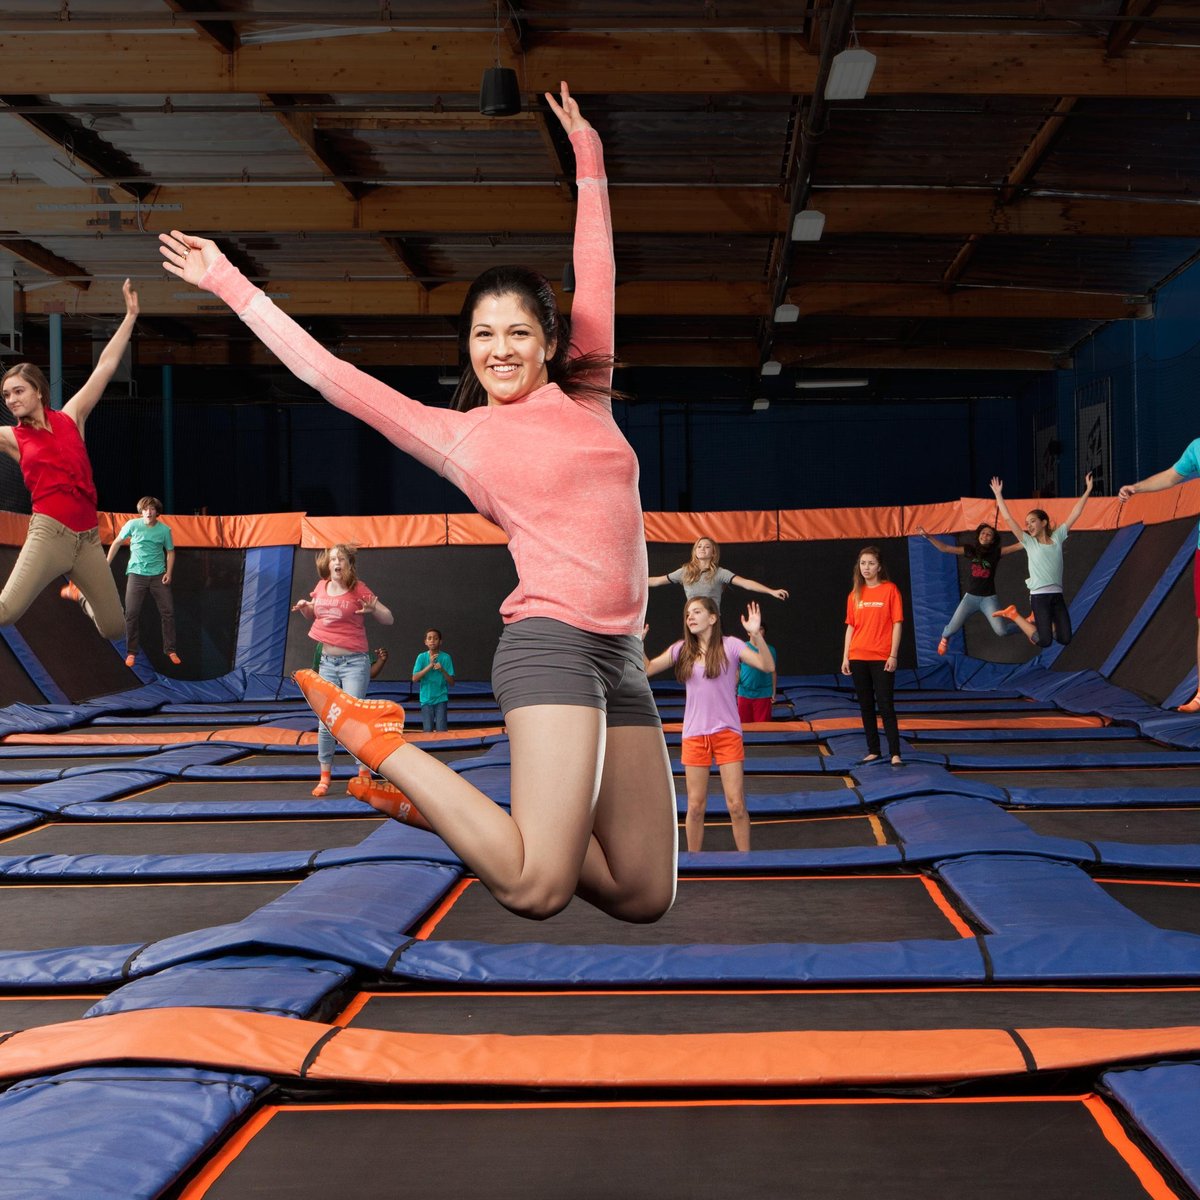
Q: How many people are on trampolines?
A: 13